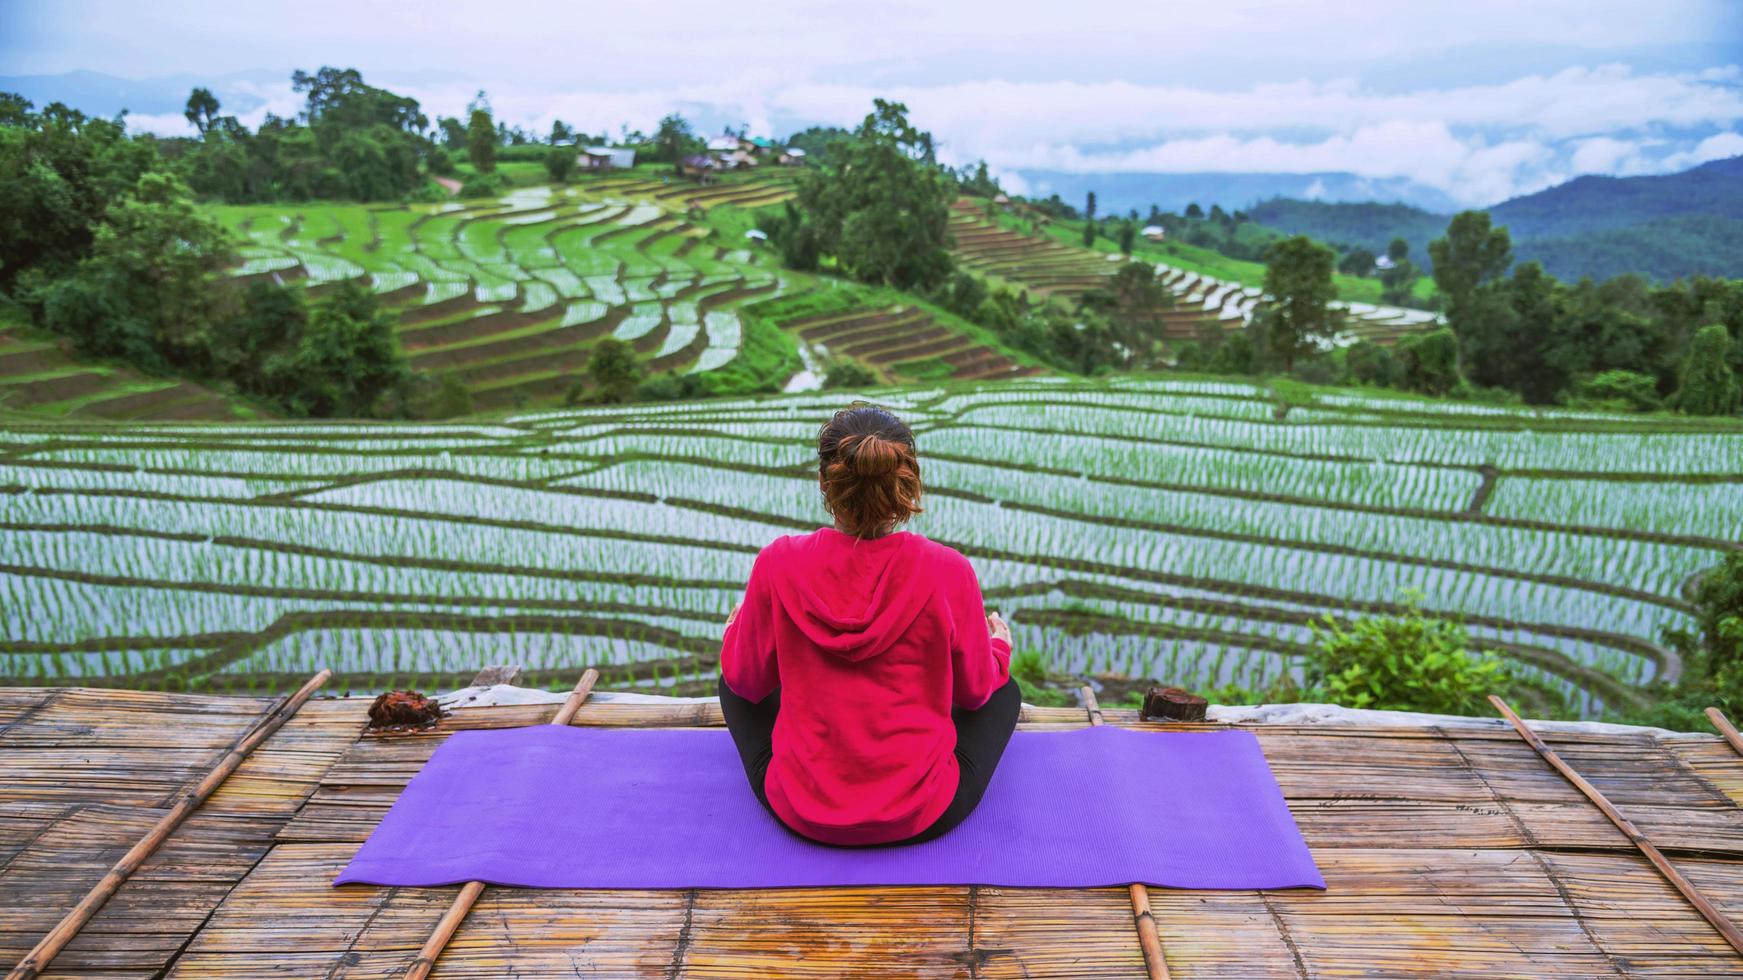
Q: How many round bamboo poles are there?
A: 5